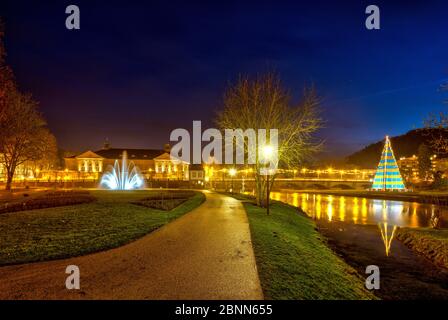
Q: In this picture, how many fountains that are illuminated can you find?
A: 1